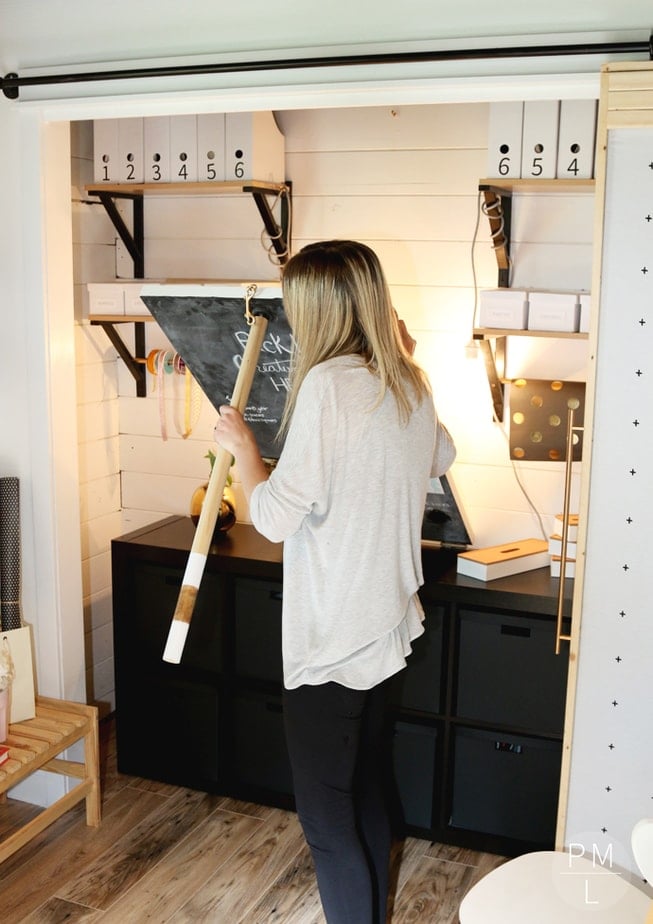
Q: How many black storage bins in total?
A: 8